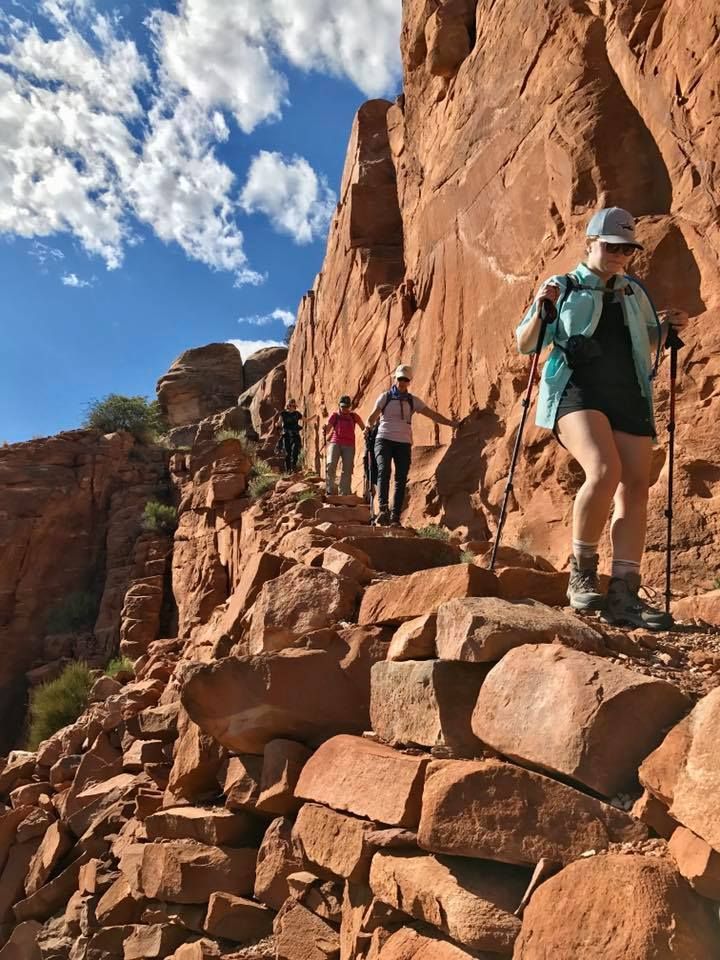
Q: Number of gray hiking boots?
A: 2